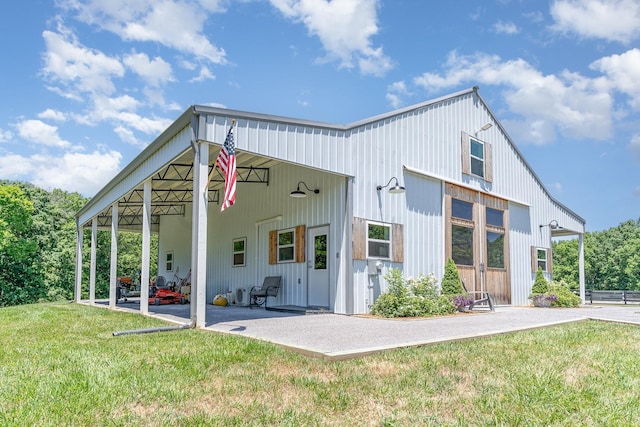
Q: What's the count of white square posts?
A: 6